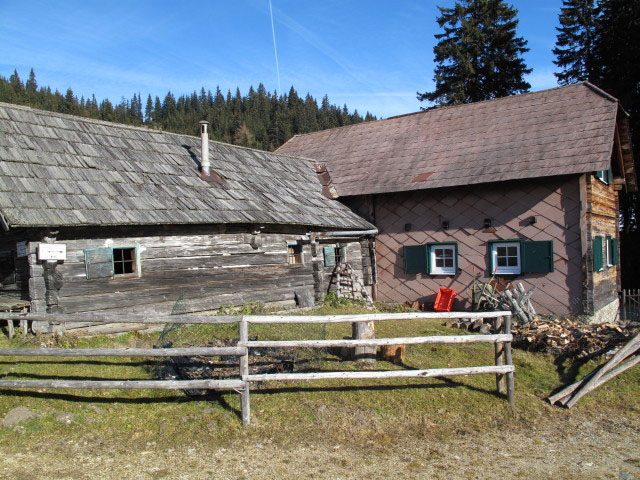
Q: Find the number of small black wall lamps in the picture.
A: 4